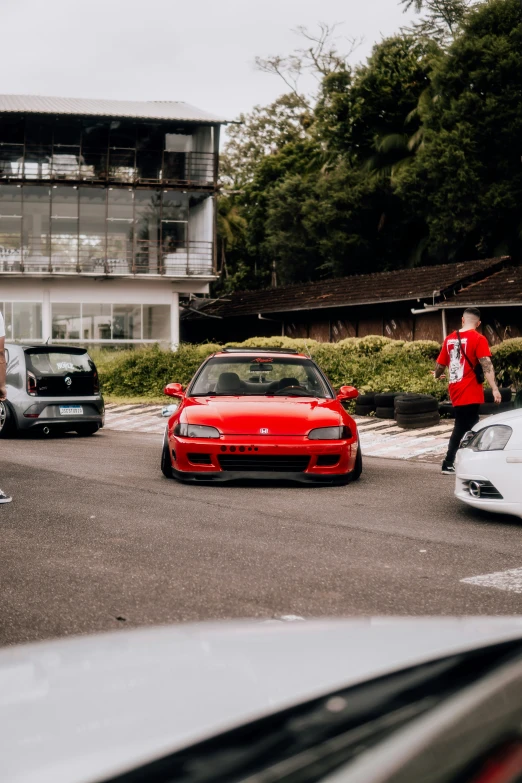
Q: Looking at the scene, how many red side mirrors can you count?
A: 2